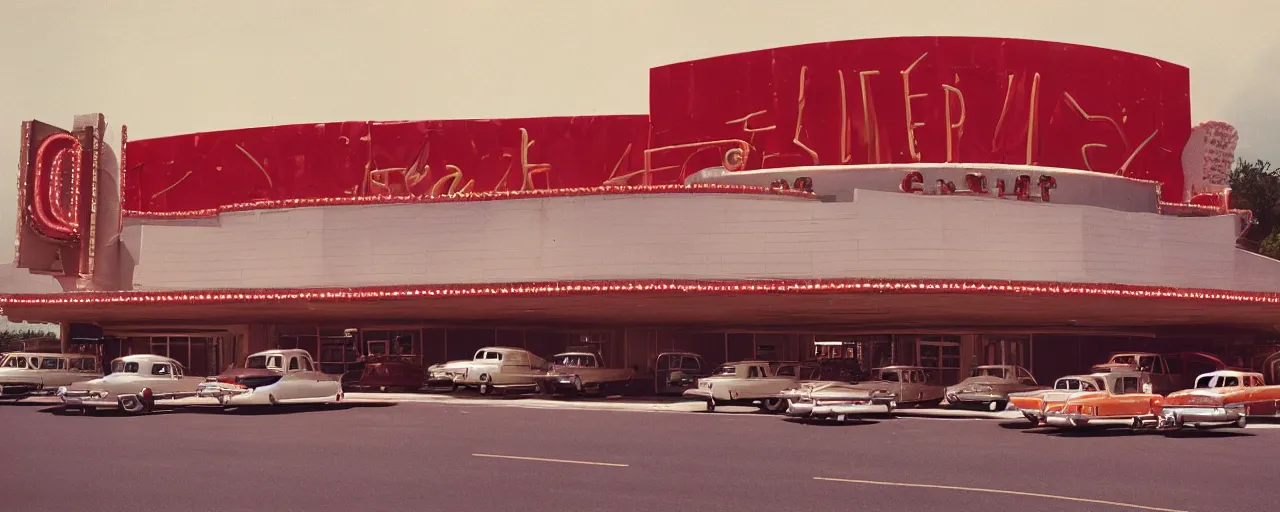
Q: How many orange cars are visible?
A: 3